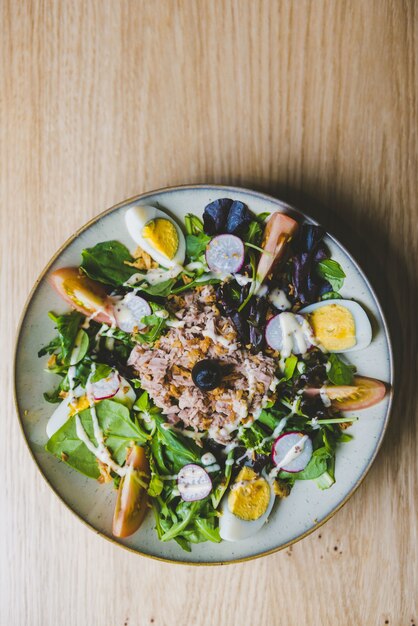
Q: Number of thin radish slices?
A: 6